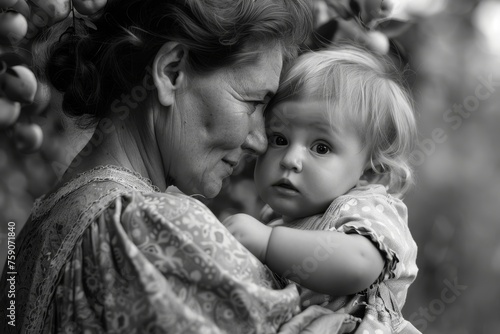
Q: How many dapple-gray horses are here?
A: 0